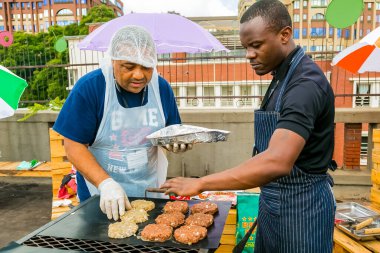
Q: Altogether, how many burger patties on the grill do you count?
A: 9